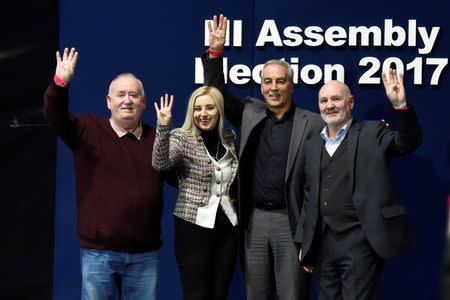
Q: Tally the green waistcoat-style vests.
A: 0